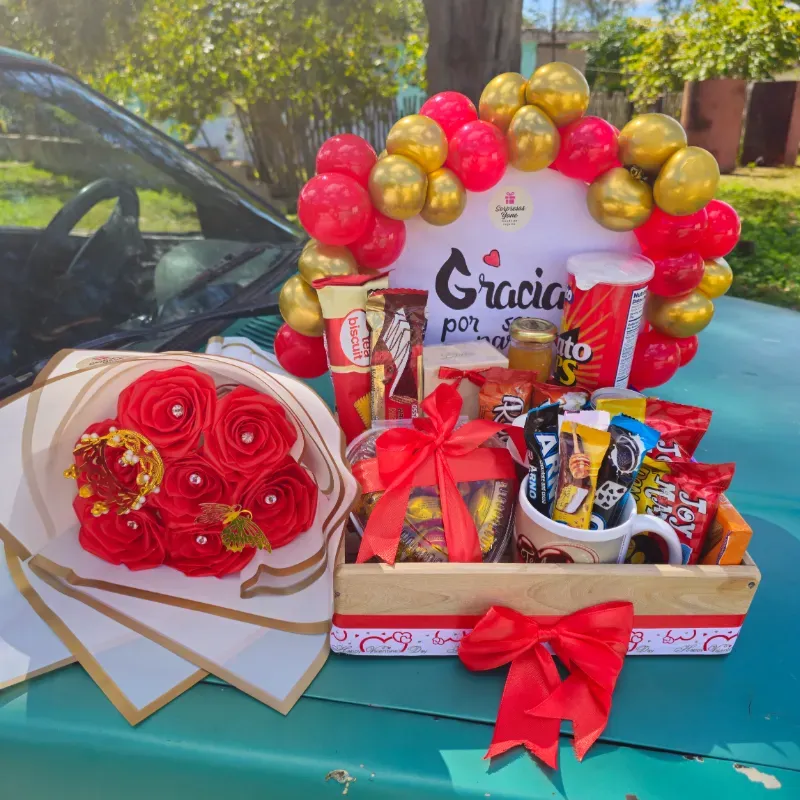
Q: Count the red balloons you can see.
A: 12